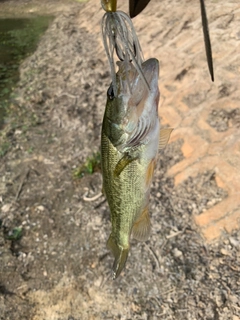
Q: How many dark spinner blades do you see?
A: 2